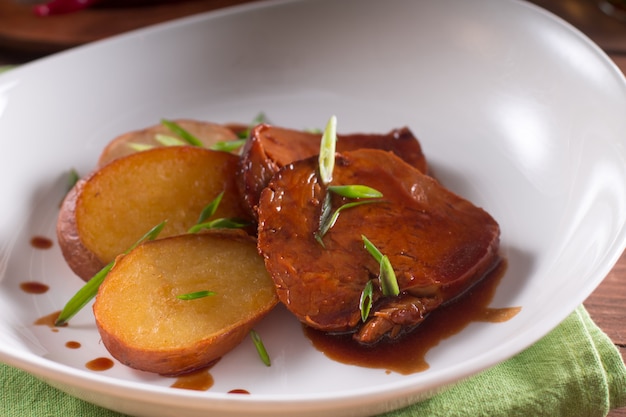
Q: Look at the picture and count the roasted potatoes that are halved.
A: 3